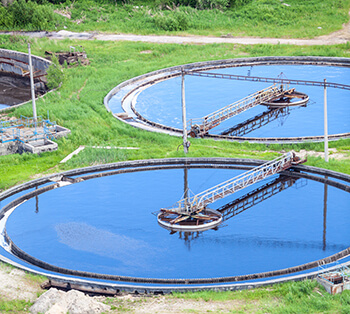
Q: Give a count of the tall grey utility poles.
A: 3